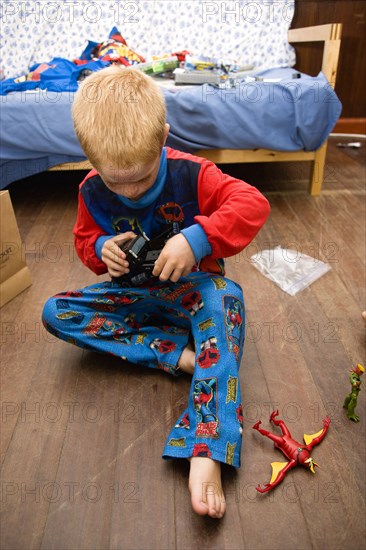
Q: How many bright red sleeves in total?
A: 2